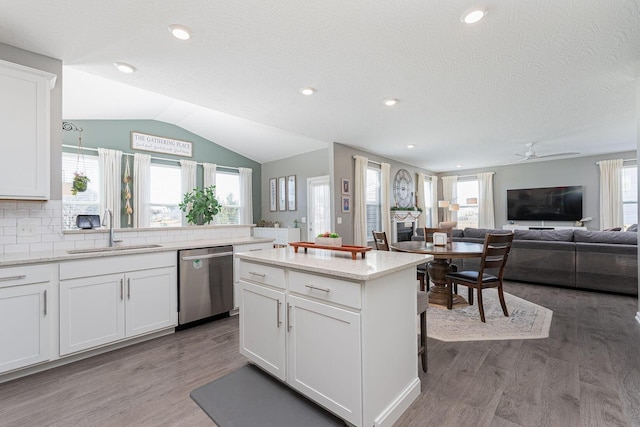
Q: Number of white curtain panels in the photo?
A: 12